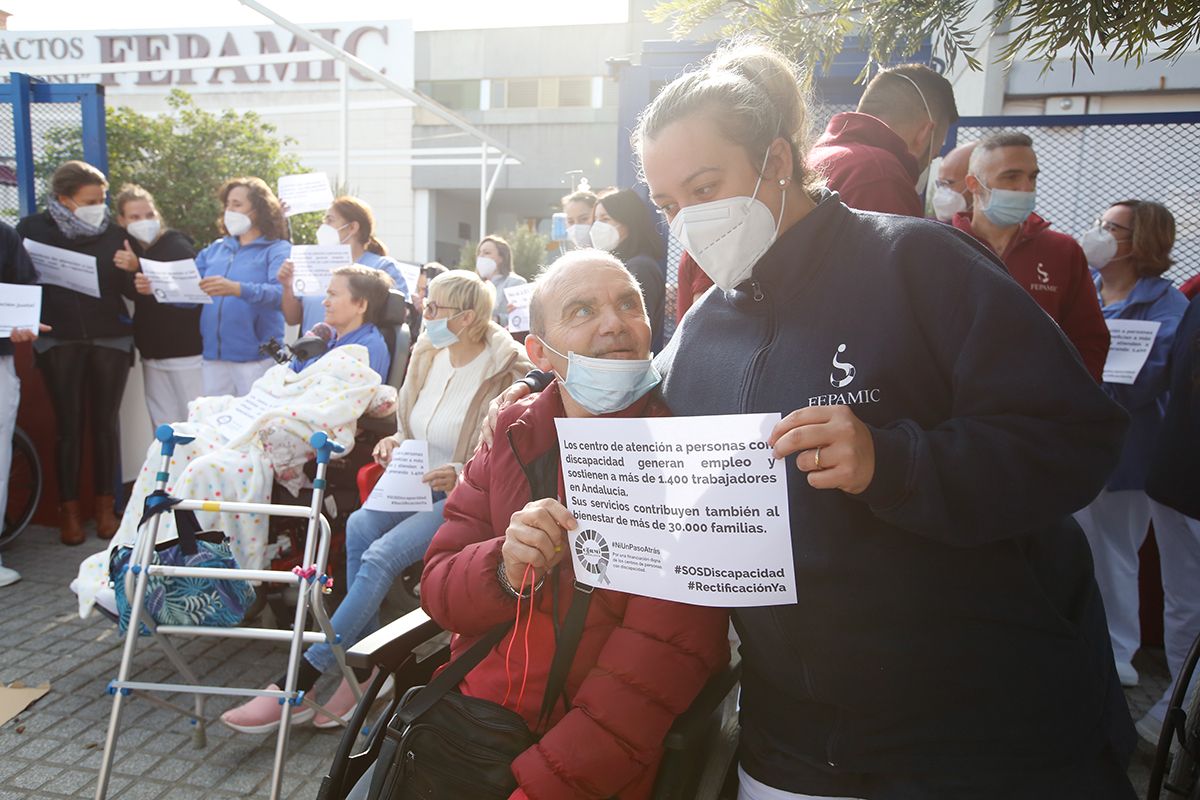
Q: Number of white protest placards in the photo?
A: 11